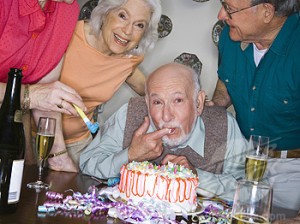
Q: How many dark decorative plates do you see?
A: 5